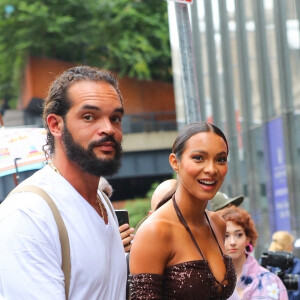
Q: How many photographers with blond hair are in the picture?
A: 1